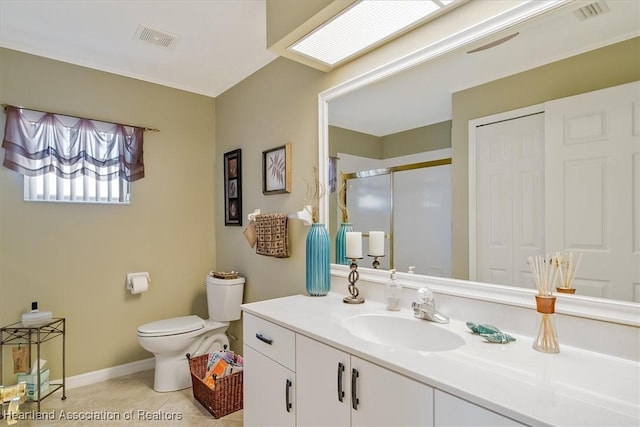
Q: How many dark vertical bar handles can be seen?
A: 3